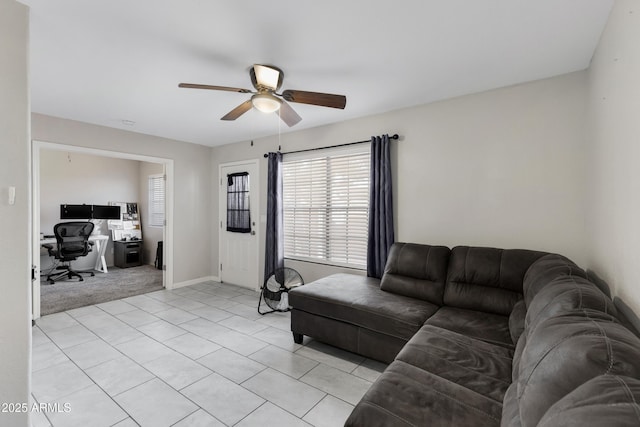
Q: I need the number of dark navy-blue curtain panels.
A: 2